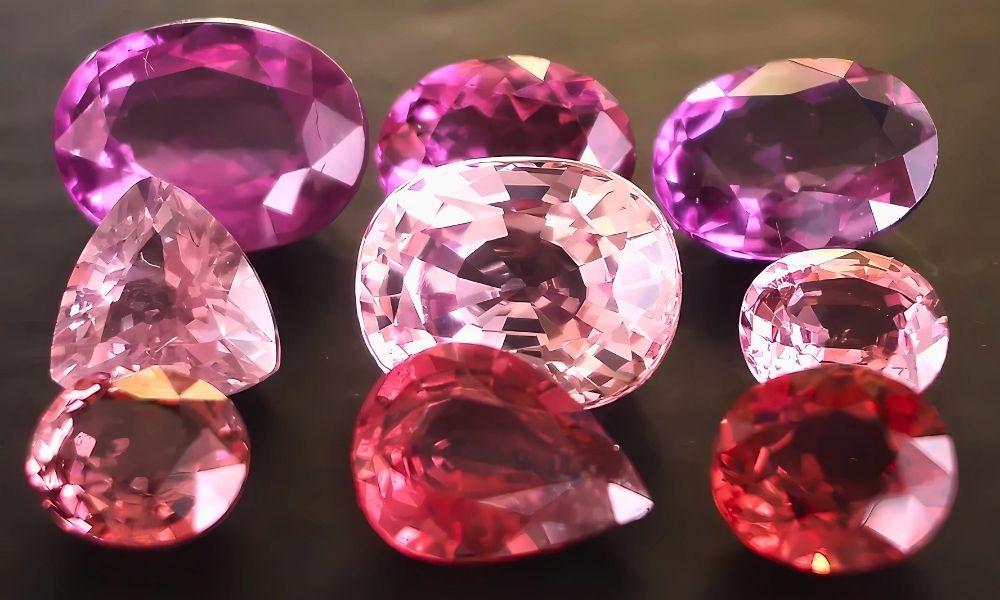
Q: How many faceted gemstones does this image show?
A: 9